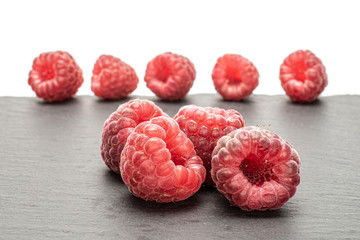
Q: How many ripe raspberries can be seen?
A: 9